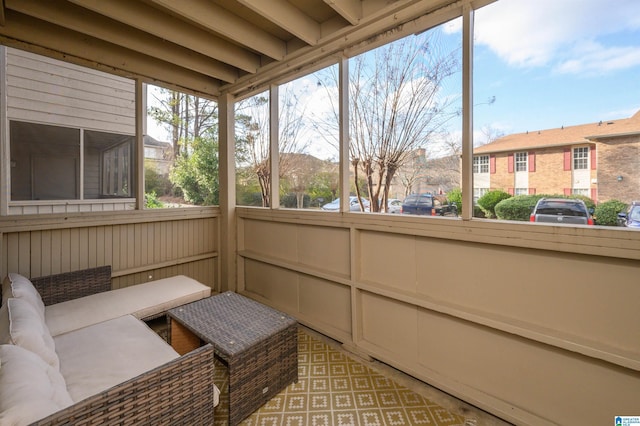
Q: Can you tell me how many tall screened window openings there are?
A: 6